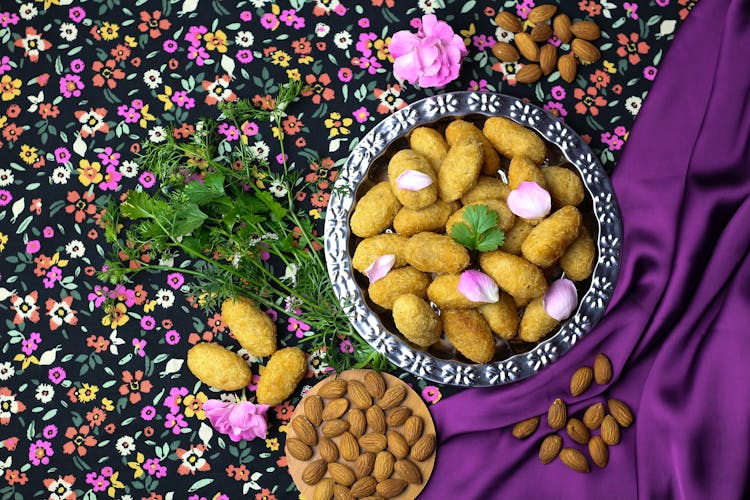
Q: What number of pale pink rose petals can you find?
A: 5